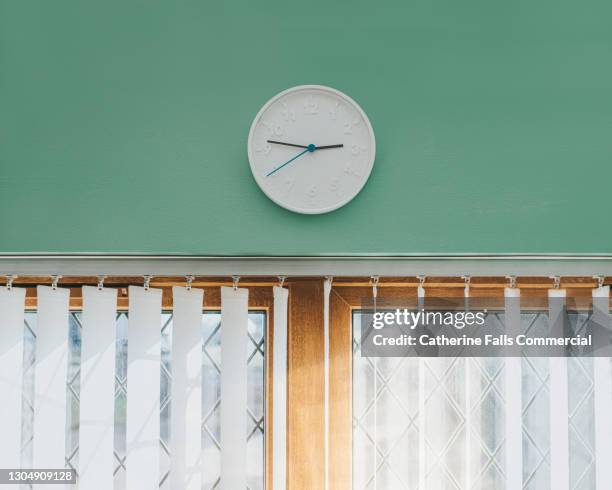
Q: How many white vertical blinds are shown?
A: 14